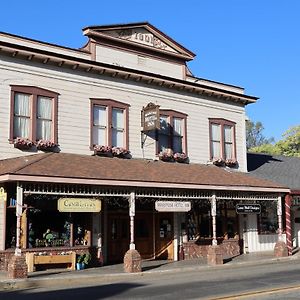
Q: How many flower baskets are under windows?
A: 8